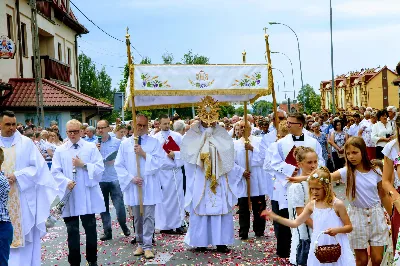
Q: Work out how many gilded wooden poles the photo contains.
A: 3